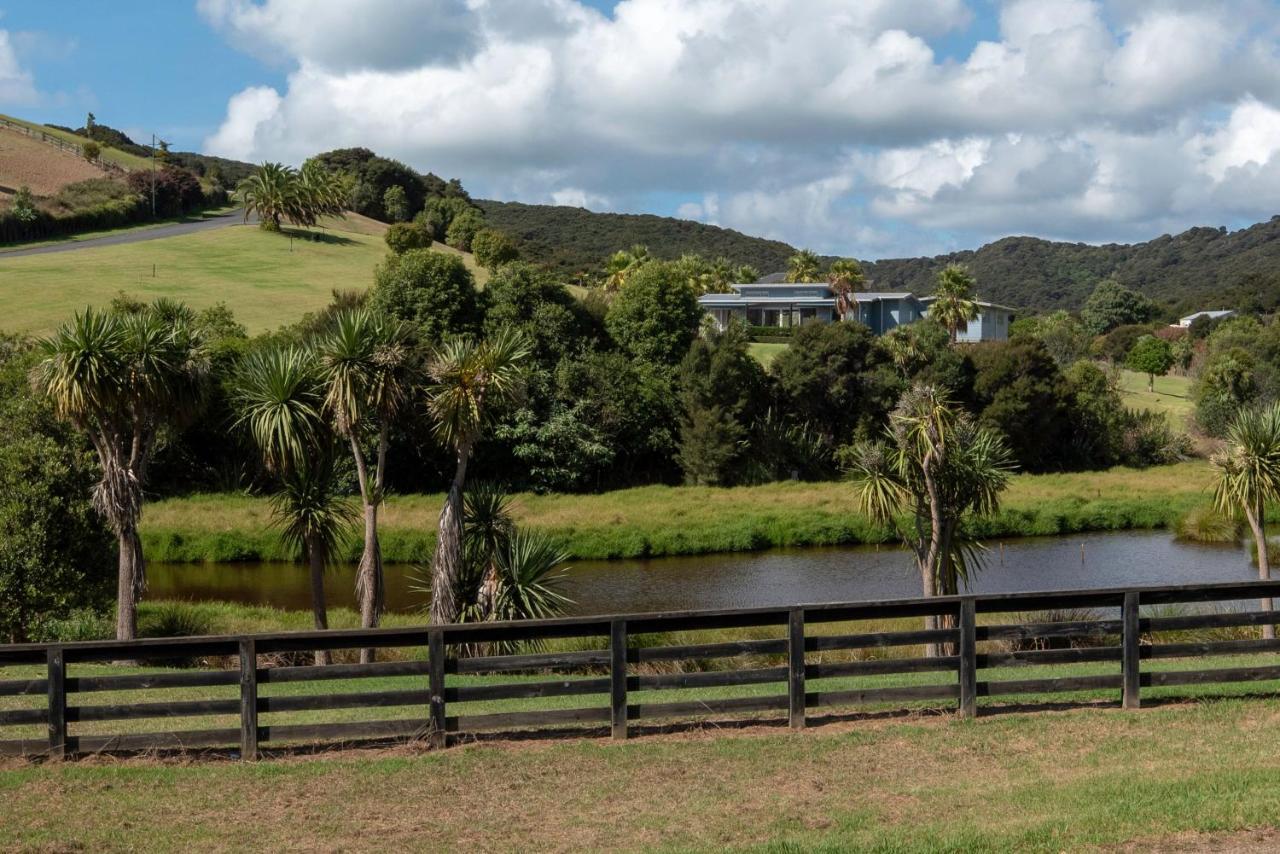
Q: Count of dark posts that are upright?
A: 7